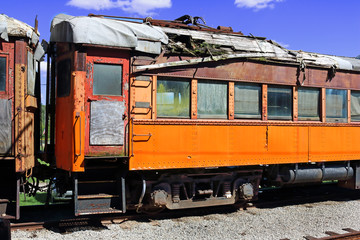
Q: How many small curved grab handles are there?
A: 3